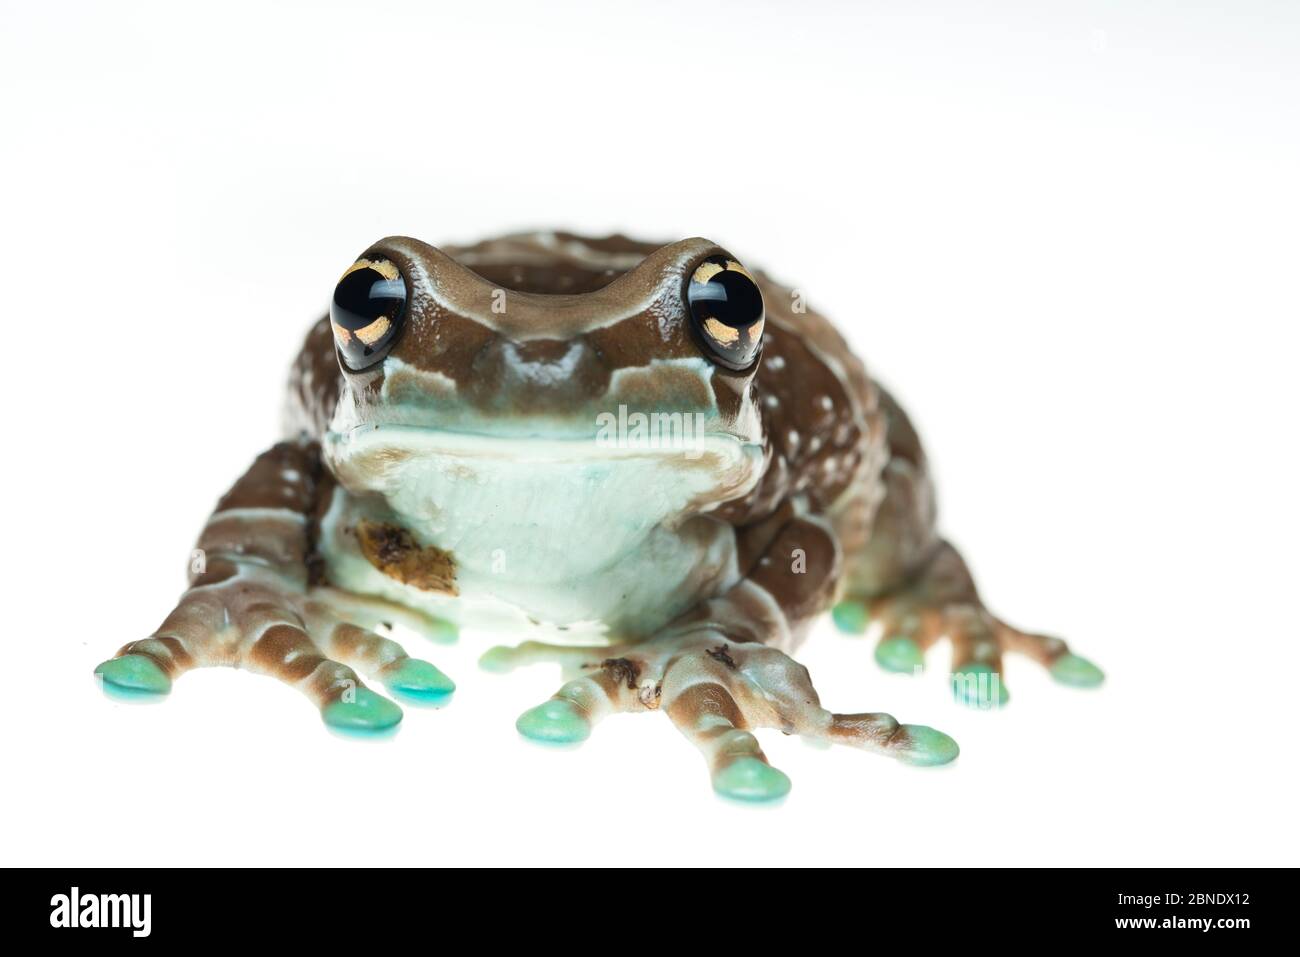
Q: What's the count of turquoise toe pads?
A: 12